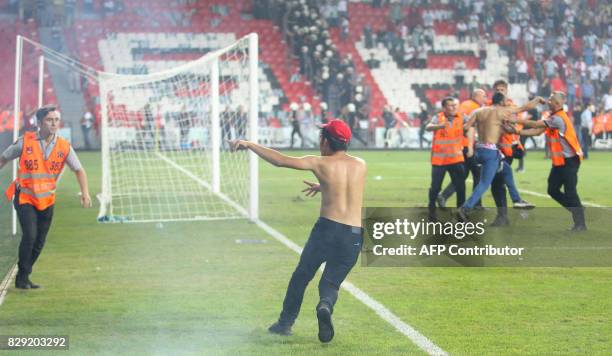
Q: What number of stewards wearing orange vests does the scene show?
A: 5